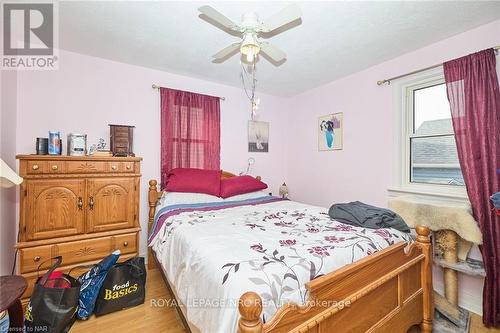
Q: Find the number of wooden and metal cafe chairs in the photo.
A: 0